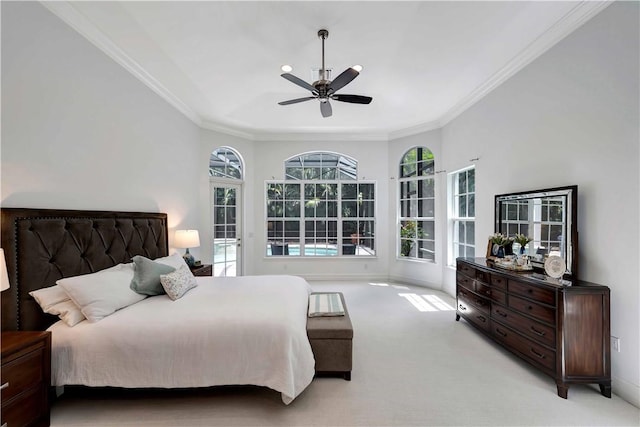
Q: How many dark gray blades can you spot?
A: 5